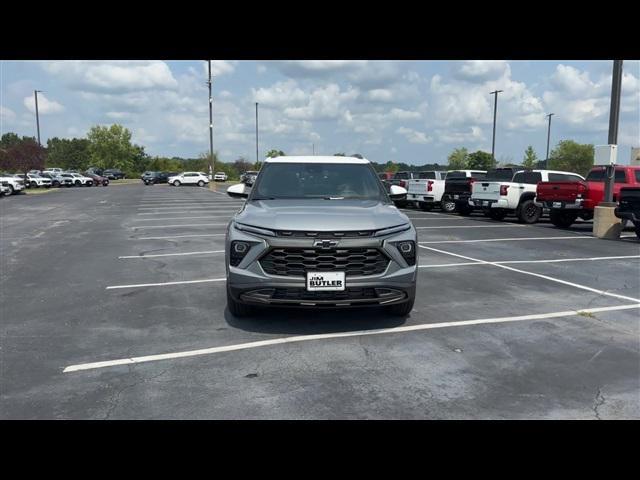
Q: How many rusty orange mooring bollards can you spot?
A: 0